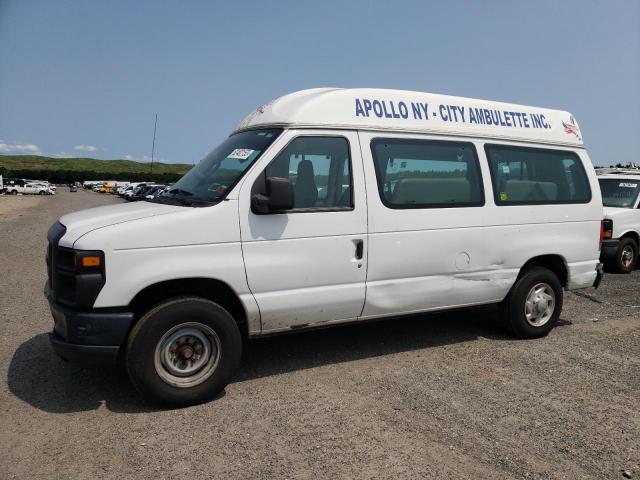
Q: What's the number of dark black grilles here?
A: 1